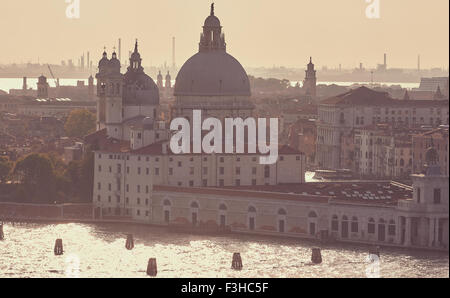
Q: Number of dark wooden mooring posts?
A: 7